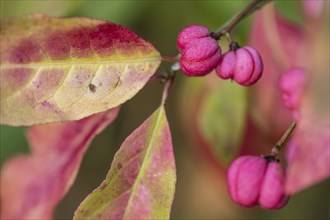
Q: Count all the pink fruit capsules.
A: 4